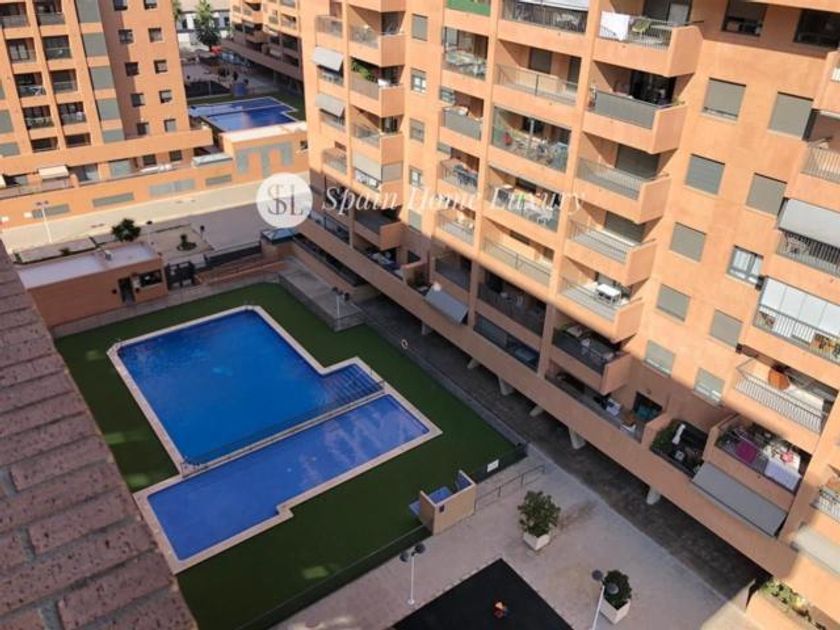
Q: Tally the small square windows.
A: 12